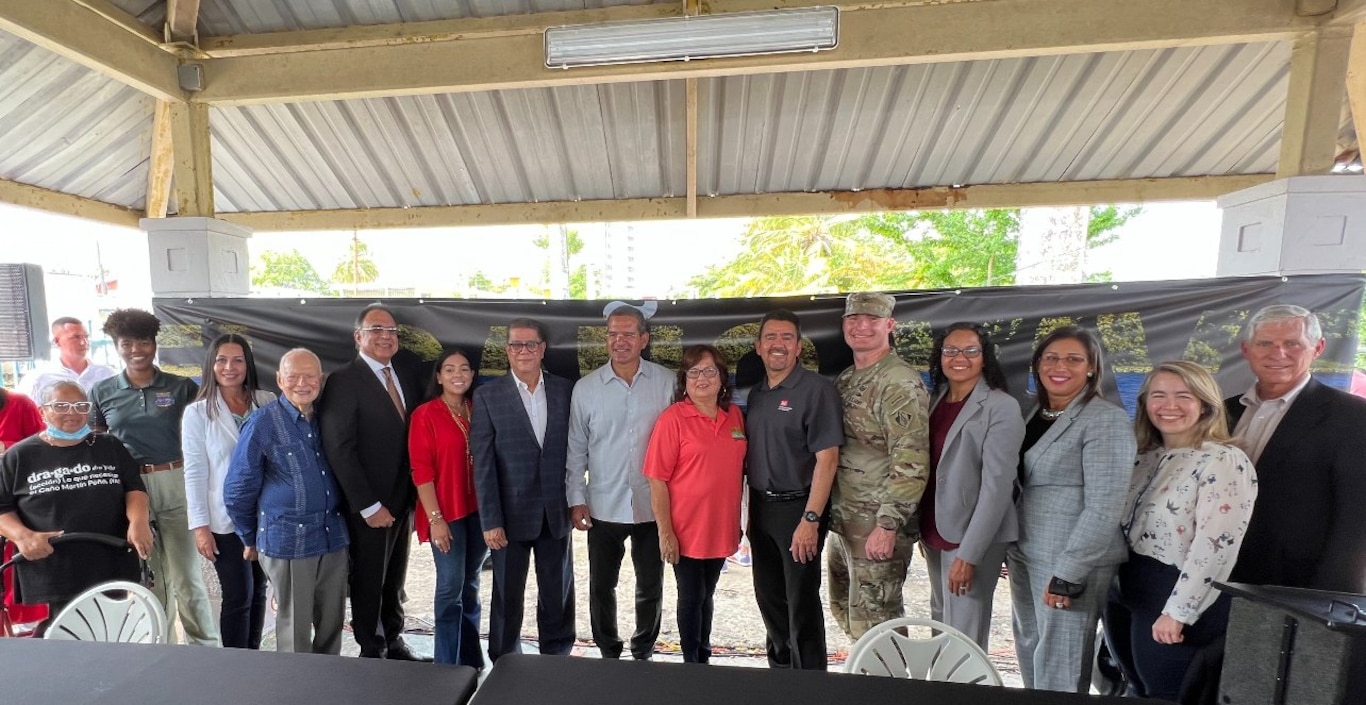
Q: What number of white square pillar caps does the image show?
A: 2